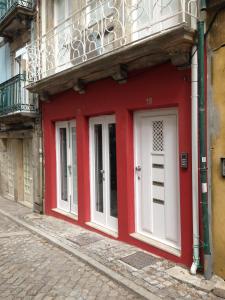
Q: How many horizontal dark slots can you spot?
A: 3